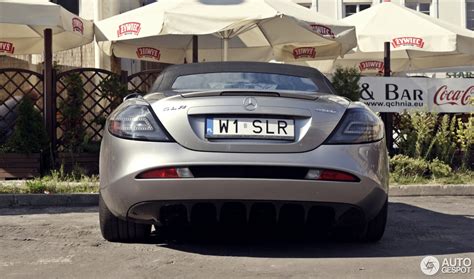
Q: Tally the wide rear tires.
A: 2